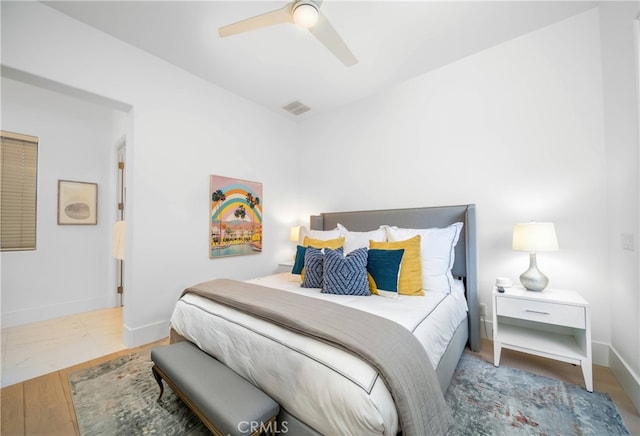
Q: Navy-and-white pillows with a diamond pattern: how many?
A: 2